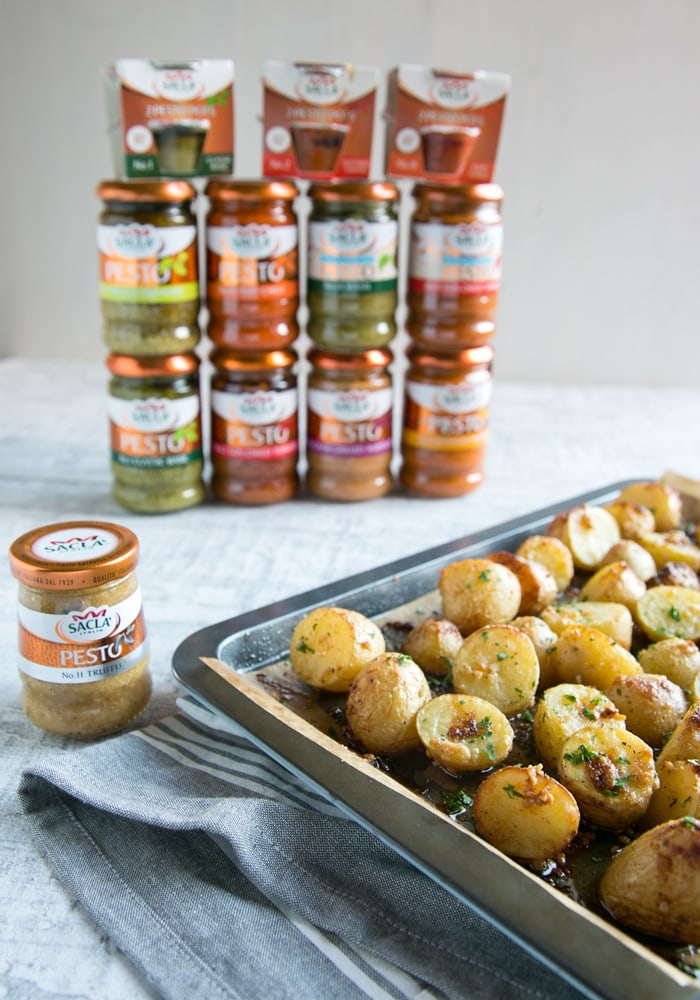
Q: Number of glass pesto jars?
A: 9